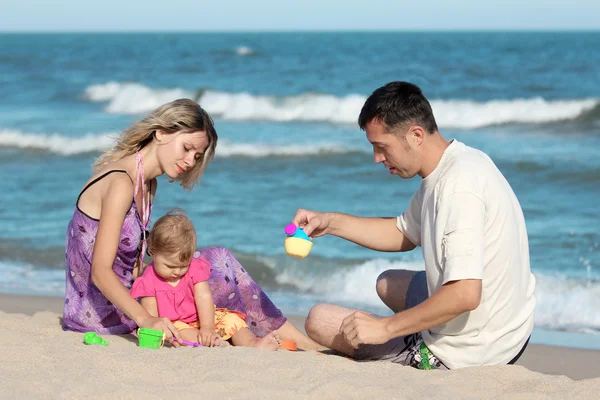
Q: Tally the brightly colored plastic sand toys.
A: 5